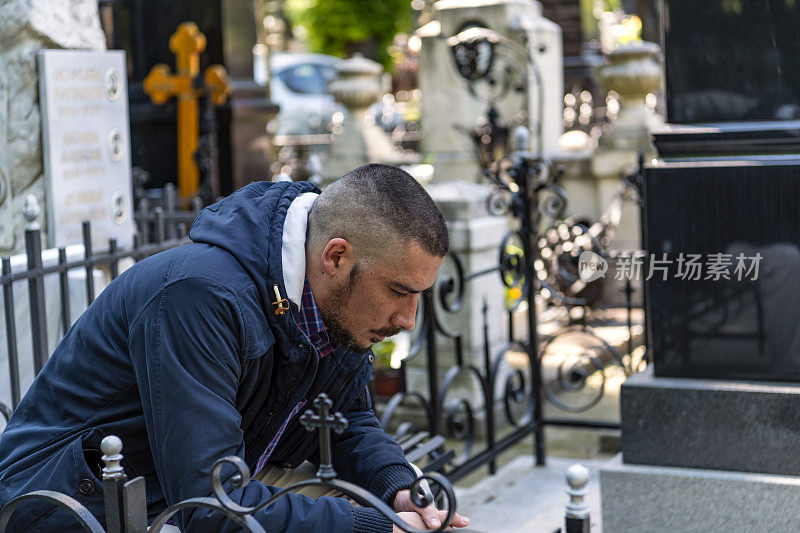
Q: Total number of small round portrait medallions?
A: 3